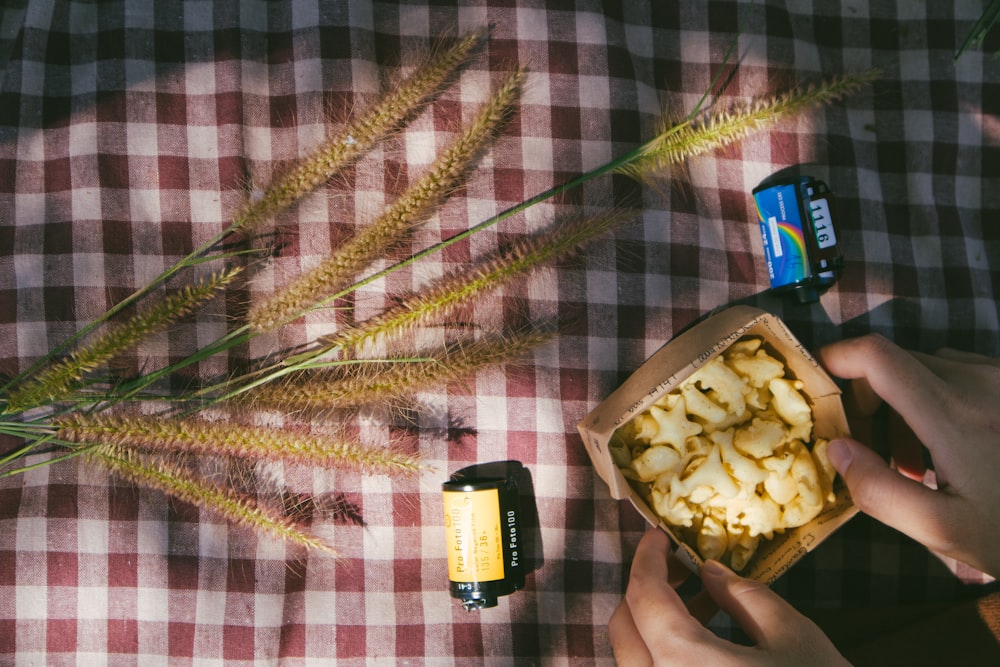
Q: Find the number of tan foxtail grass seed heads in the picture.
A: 8